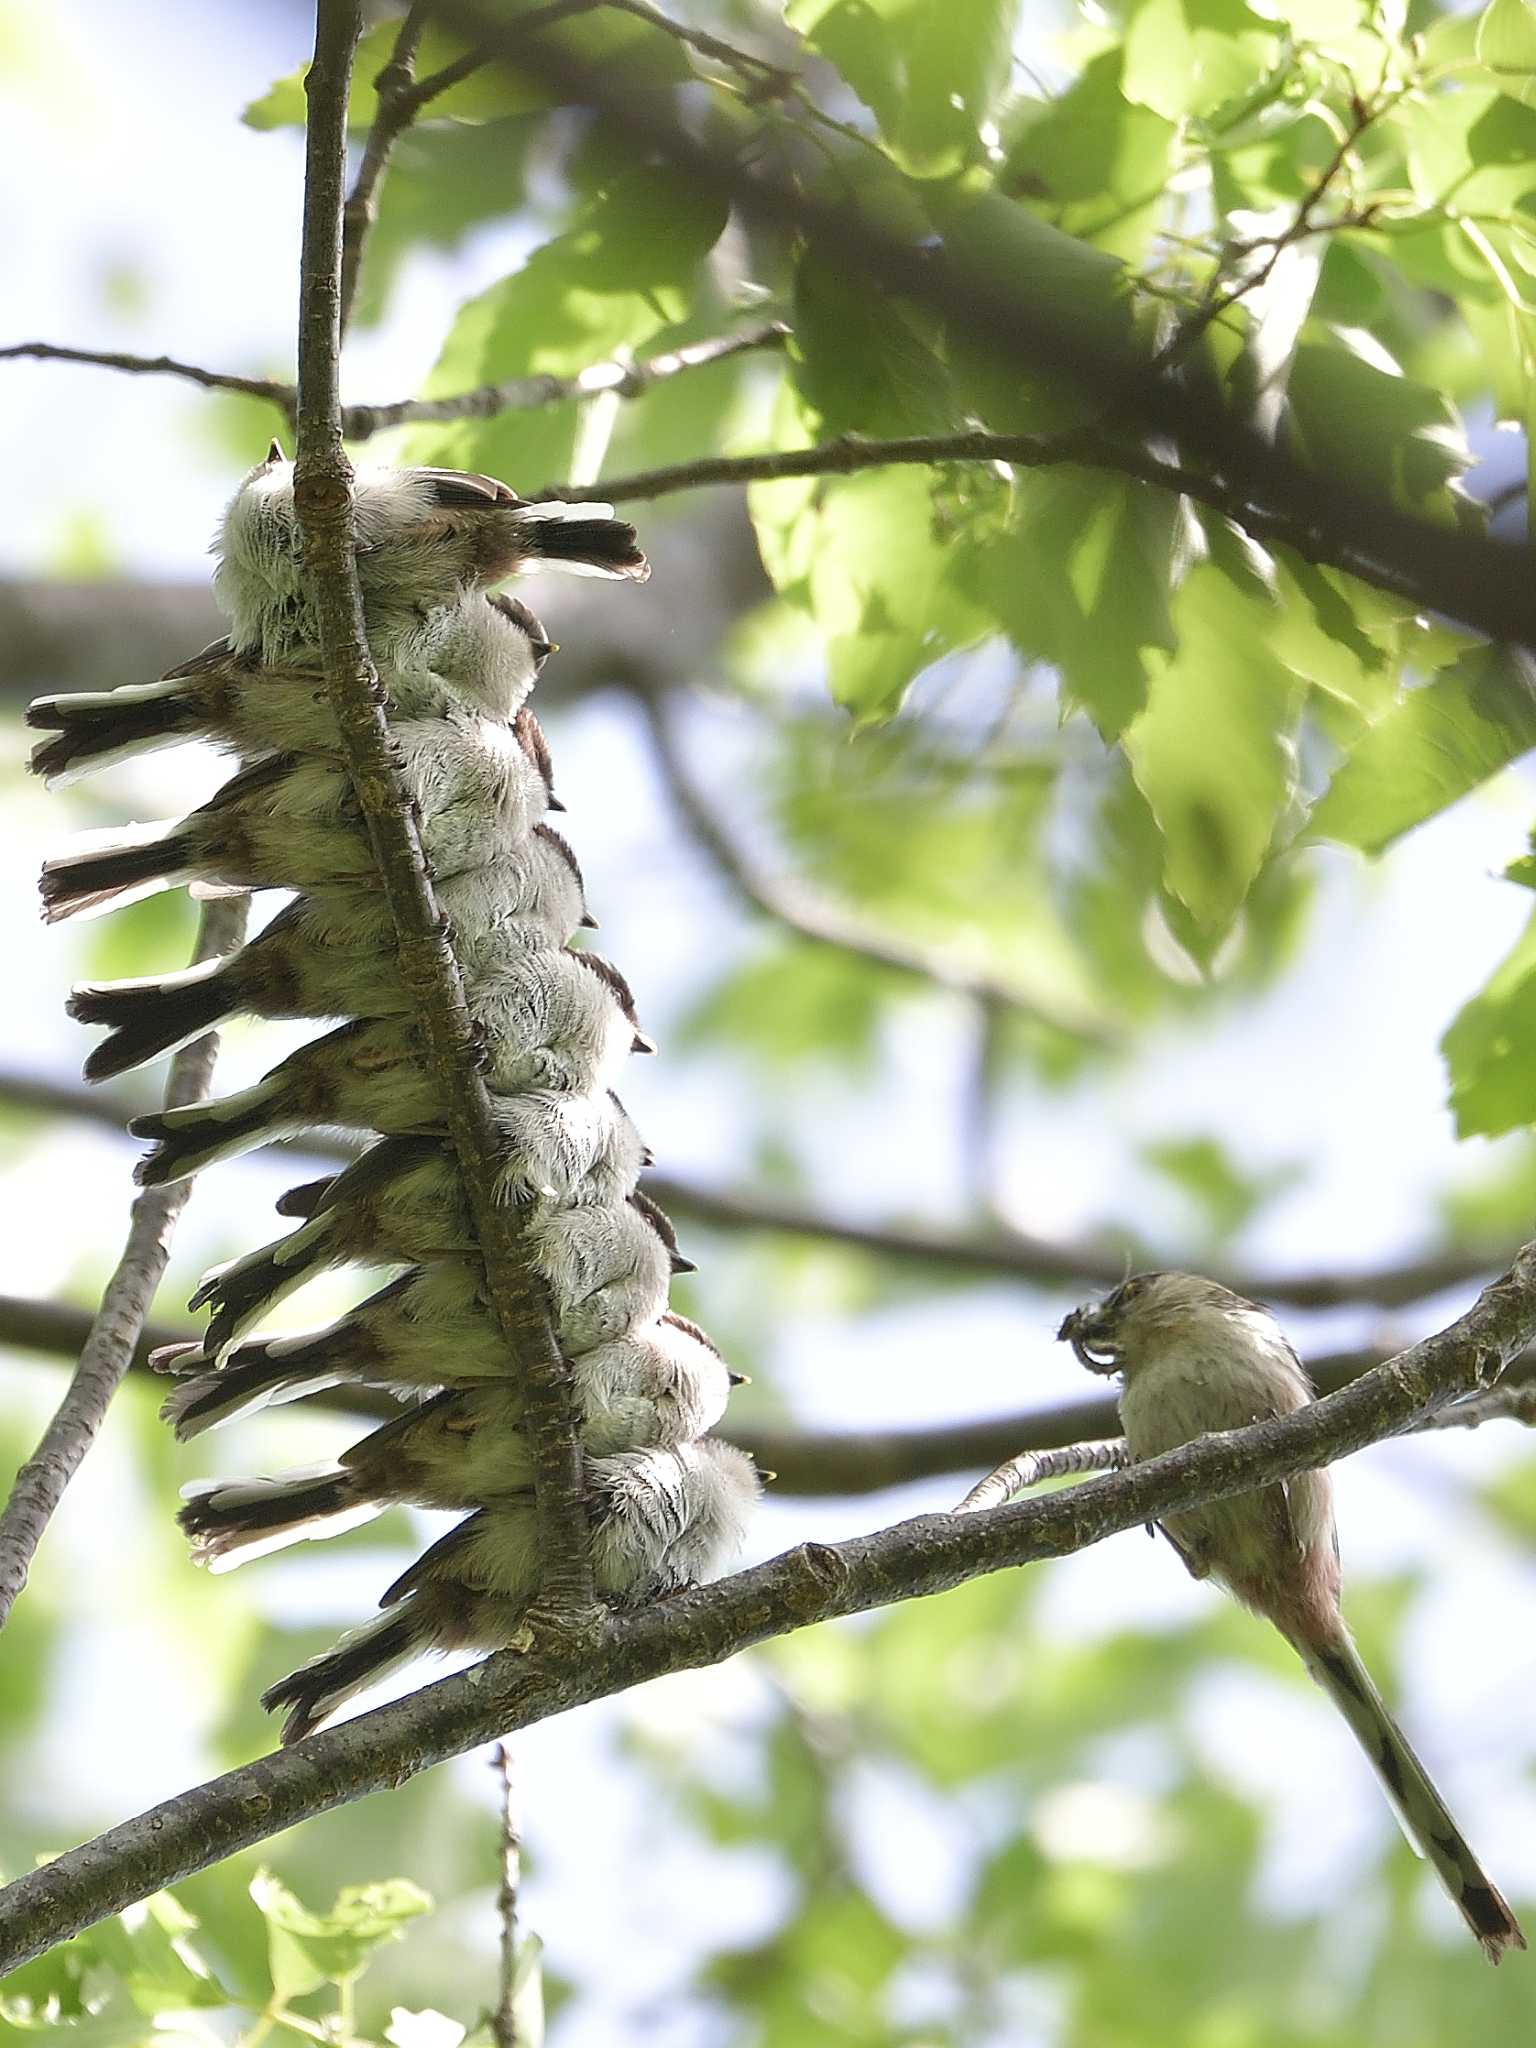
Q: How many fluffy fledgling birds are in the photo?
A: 9